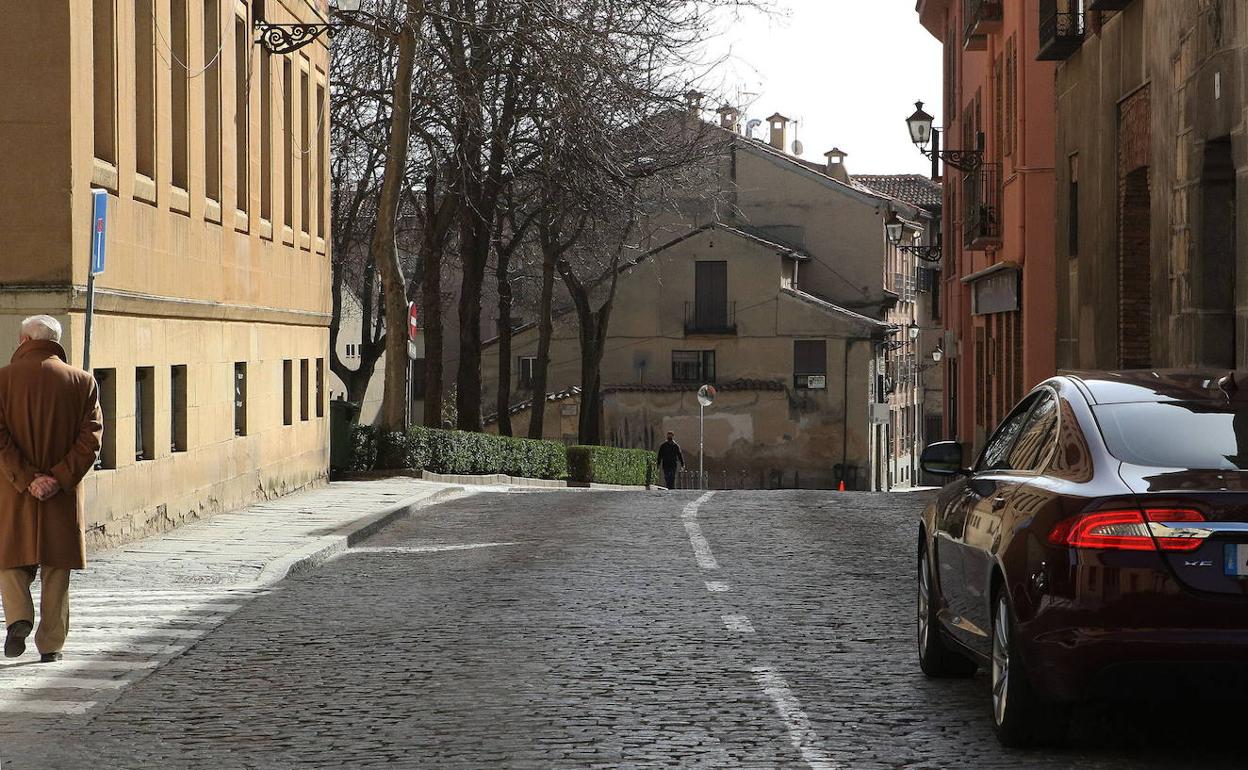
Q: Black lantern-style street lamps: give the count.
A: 5